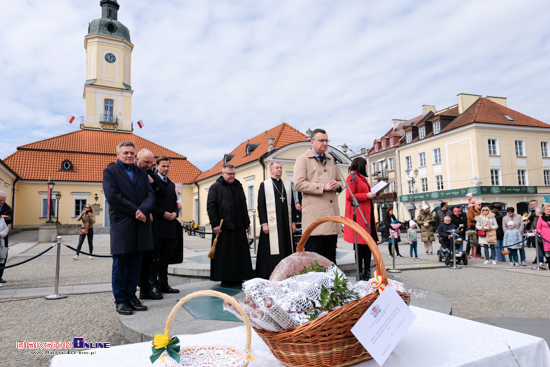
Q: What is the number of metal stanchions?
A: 5